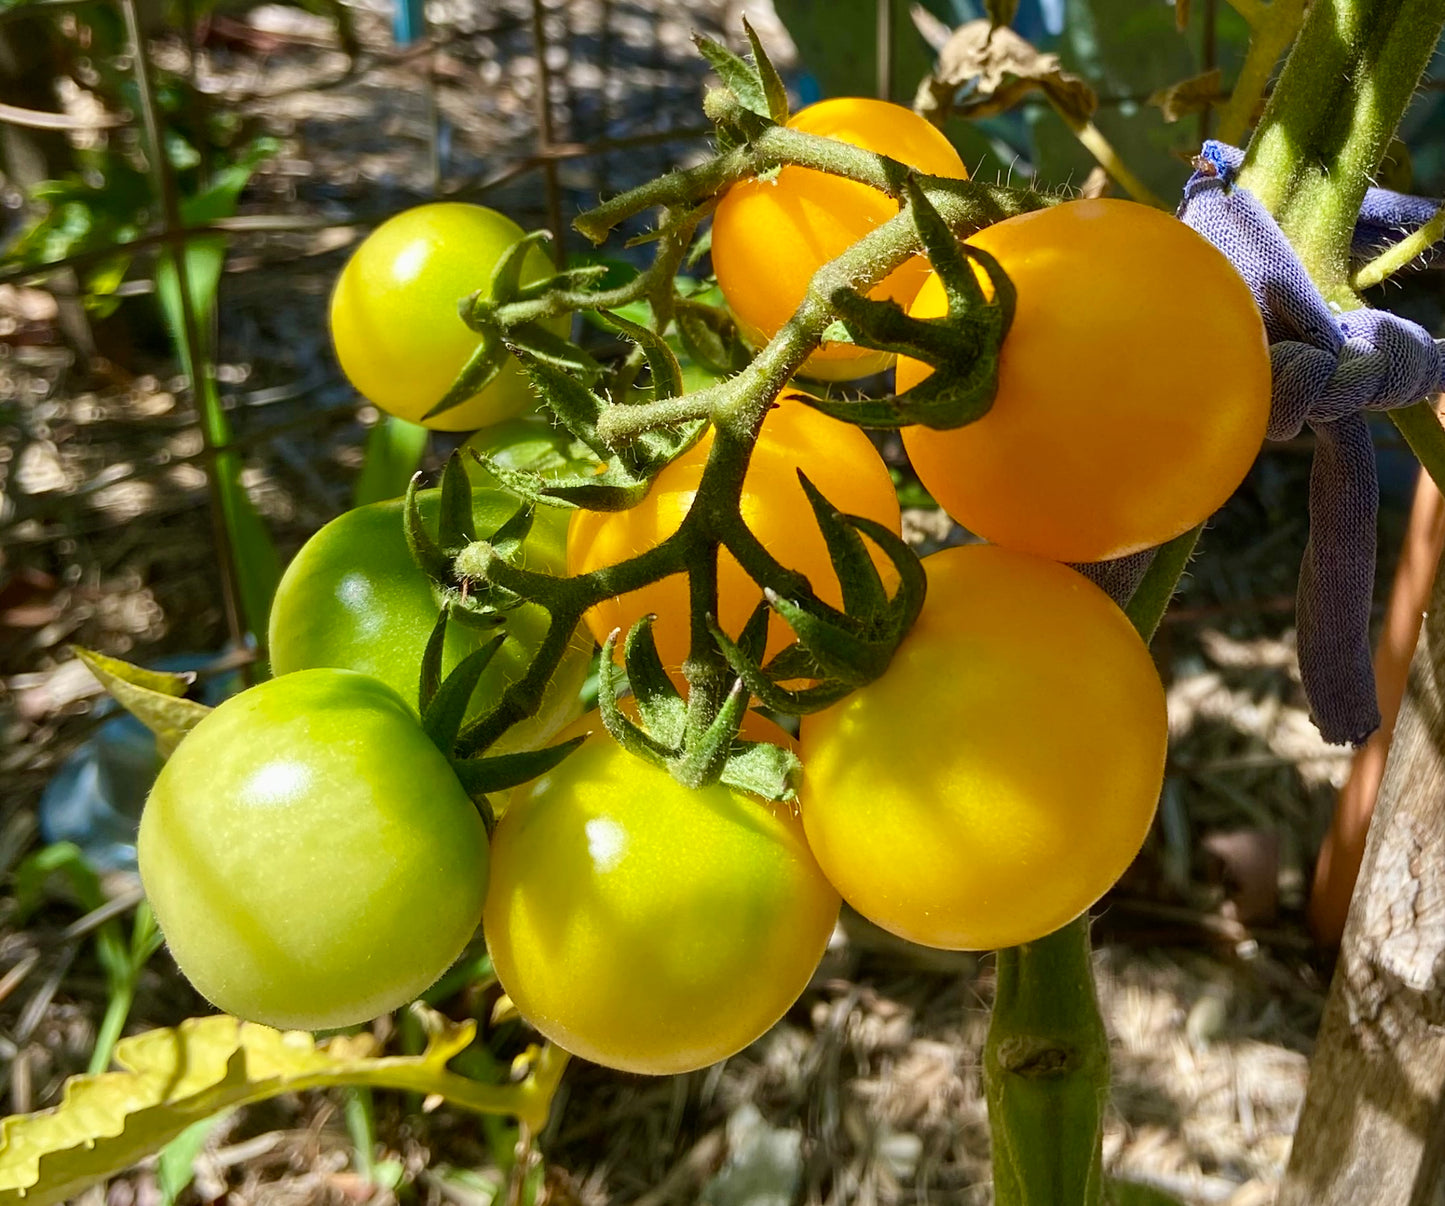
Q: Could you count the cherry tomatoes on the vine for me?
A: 8